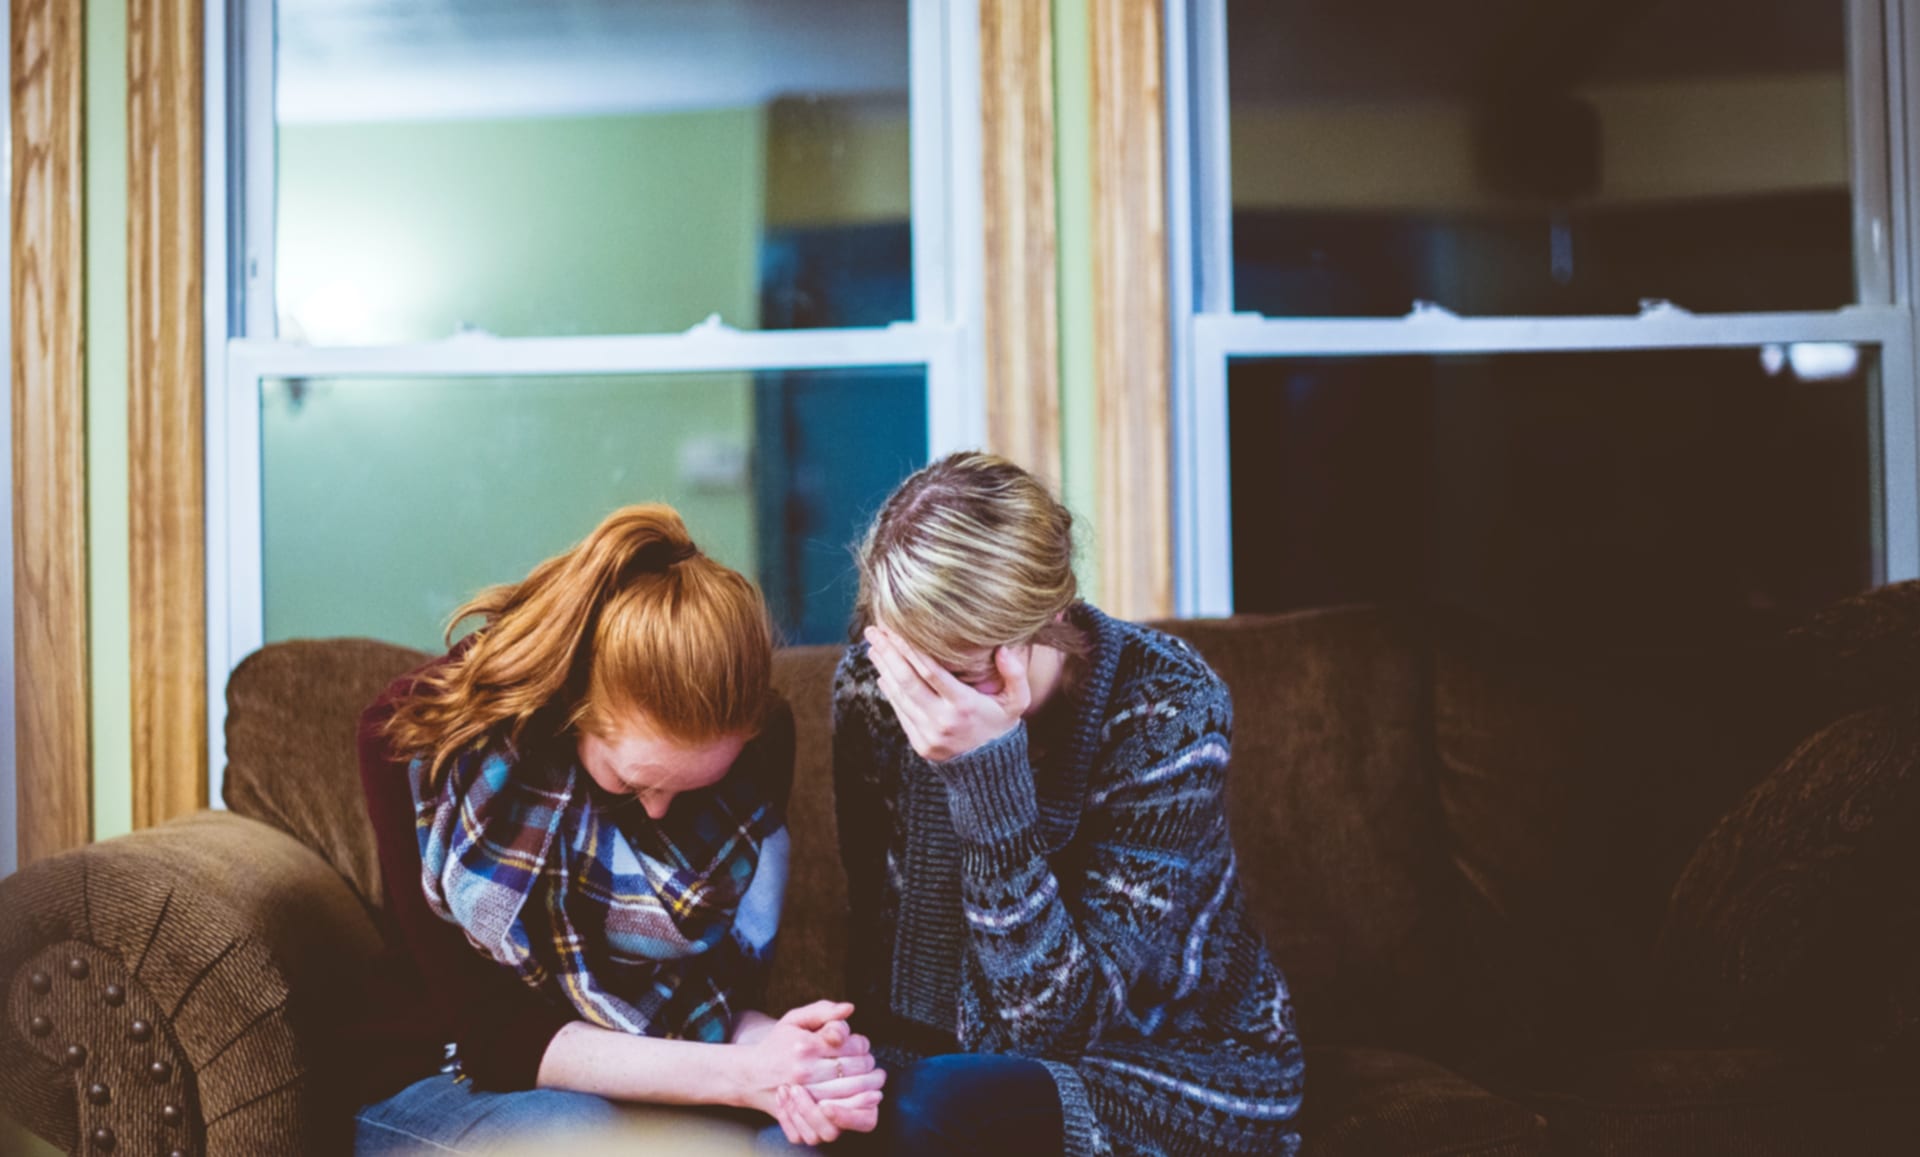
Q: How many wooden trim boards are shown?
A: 4